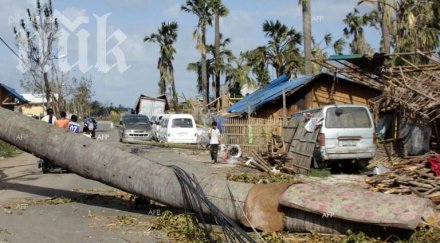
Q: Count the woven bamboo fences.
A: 1